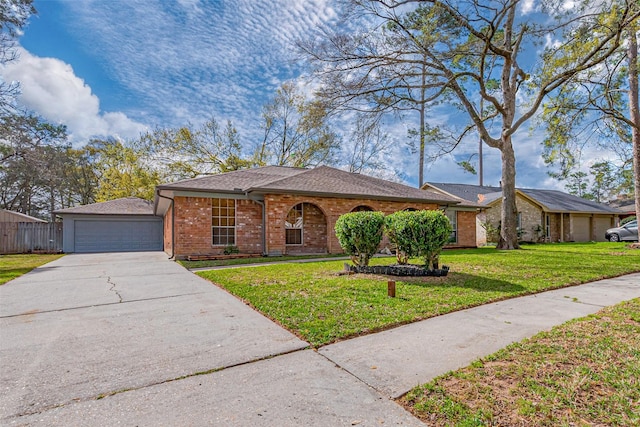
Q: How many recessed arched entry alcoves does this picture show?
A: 3